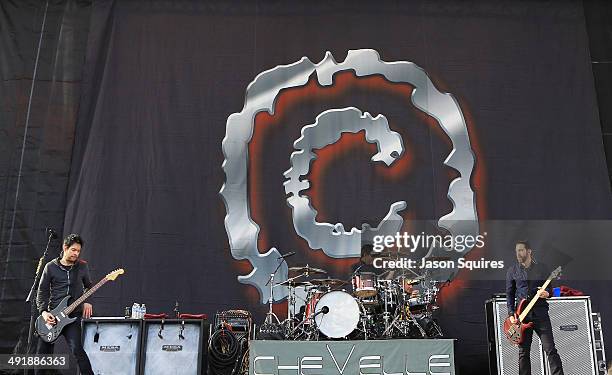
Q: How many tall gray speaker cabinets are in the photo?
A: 4